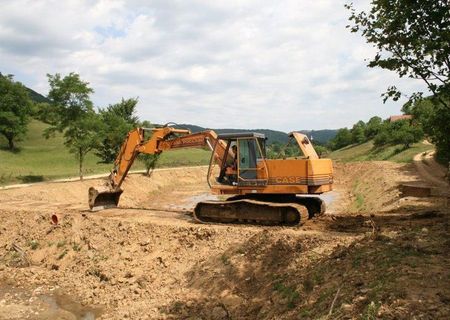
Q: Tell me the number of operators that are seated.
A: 1